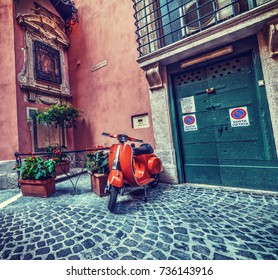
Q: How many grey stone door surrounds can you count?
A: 1